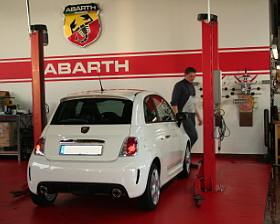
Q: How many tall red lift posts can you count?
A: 2